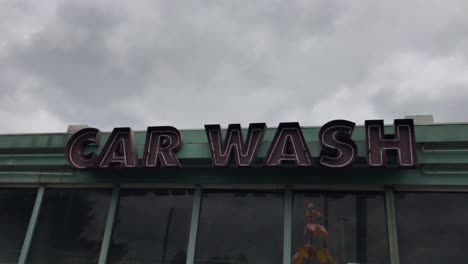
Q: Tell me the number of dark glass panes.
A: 6